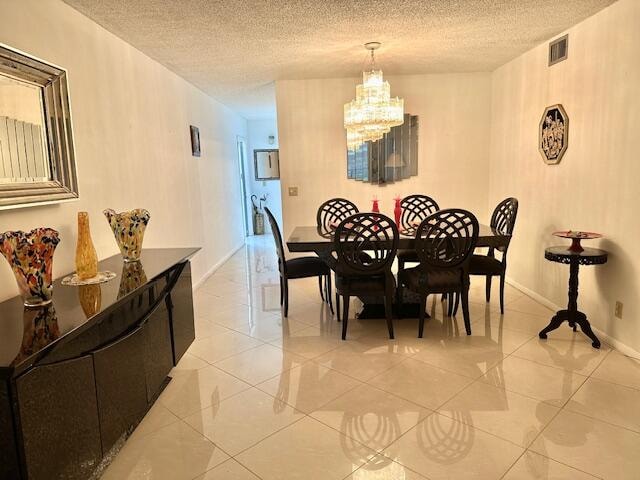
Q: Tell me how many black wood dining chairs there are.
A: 6